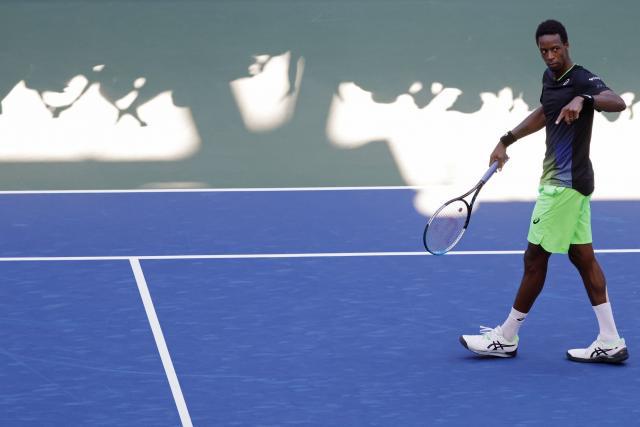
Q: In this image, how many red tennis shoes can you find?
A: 0